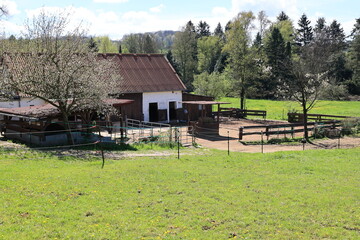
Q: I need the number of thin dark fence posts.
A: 6